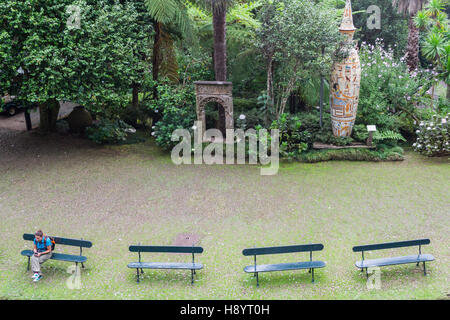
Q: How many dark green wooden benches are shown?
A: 4